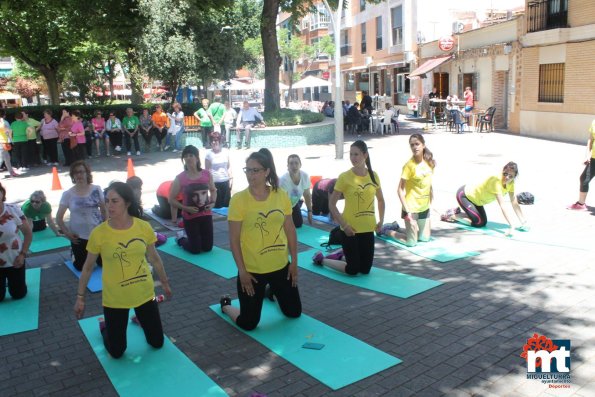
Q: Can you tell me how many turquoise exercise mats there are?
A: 9